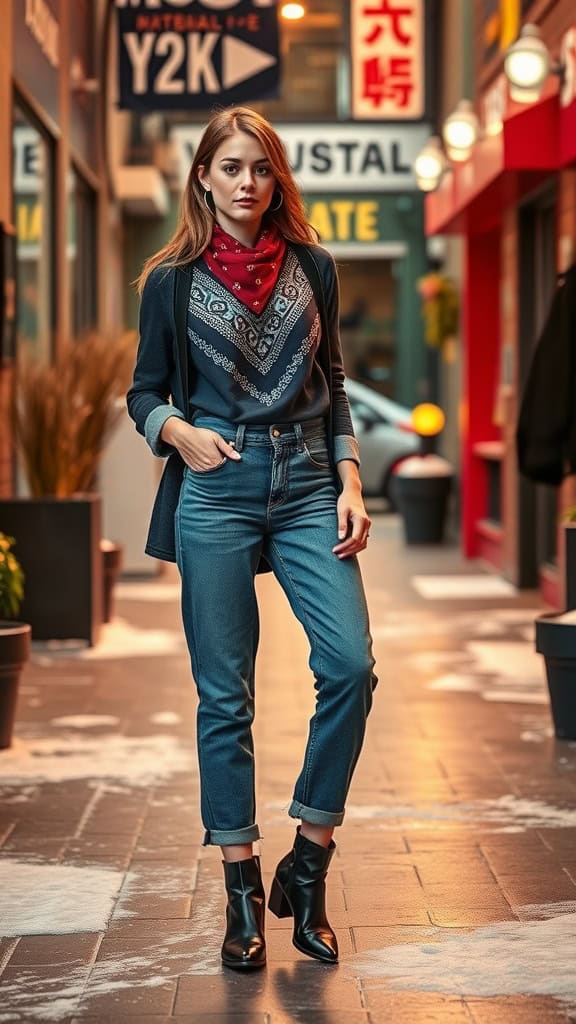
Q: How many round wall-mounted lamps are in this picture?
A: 3